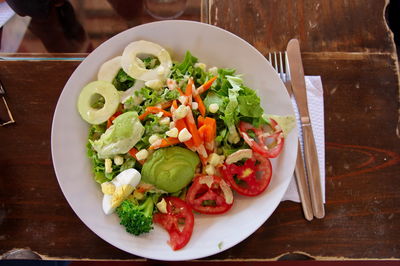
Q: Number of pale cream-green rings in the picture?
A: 3